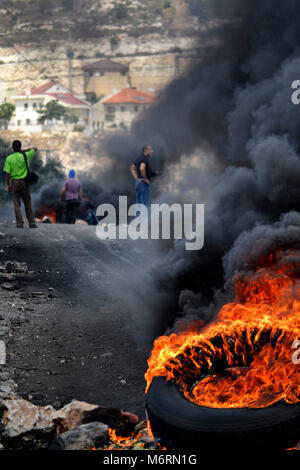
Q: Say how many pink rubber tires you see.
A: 0